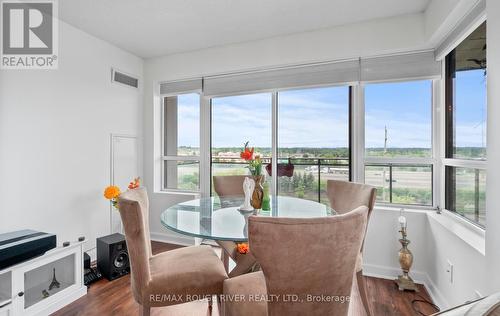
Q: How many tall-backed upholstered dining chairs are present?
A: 4